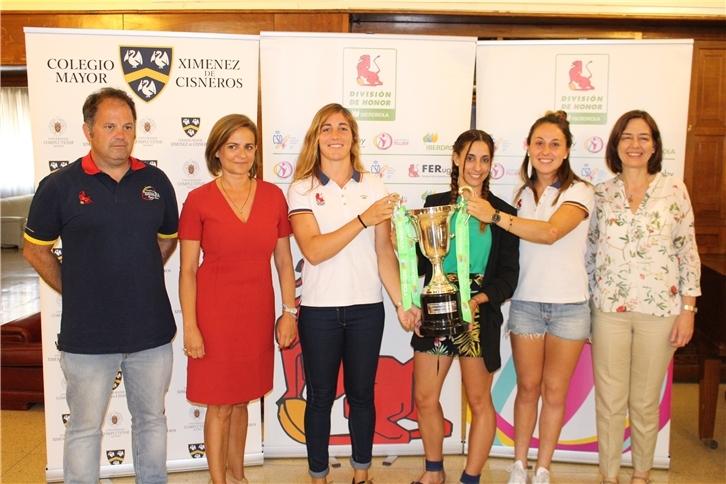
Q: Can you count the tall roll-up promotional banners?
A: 3